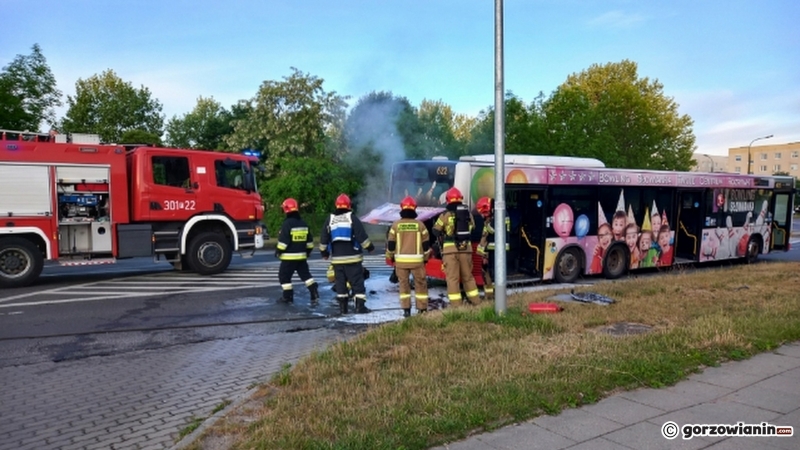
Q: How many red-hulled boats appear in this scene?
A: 0